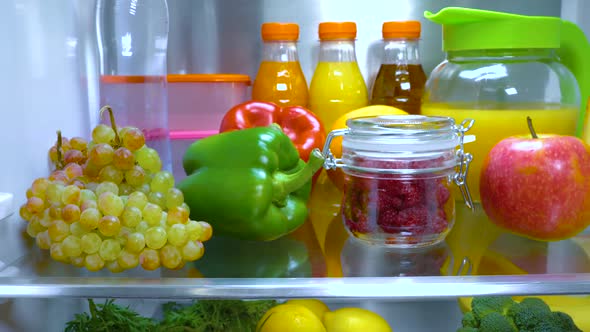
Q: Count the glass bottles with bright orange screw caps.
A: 3